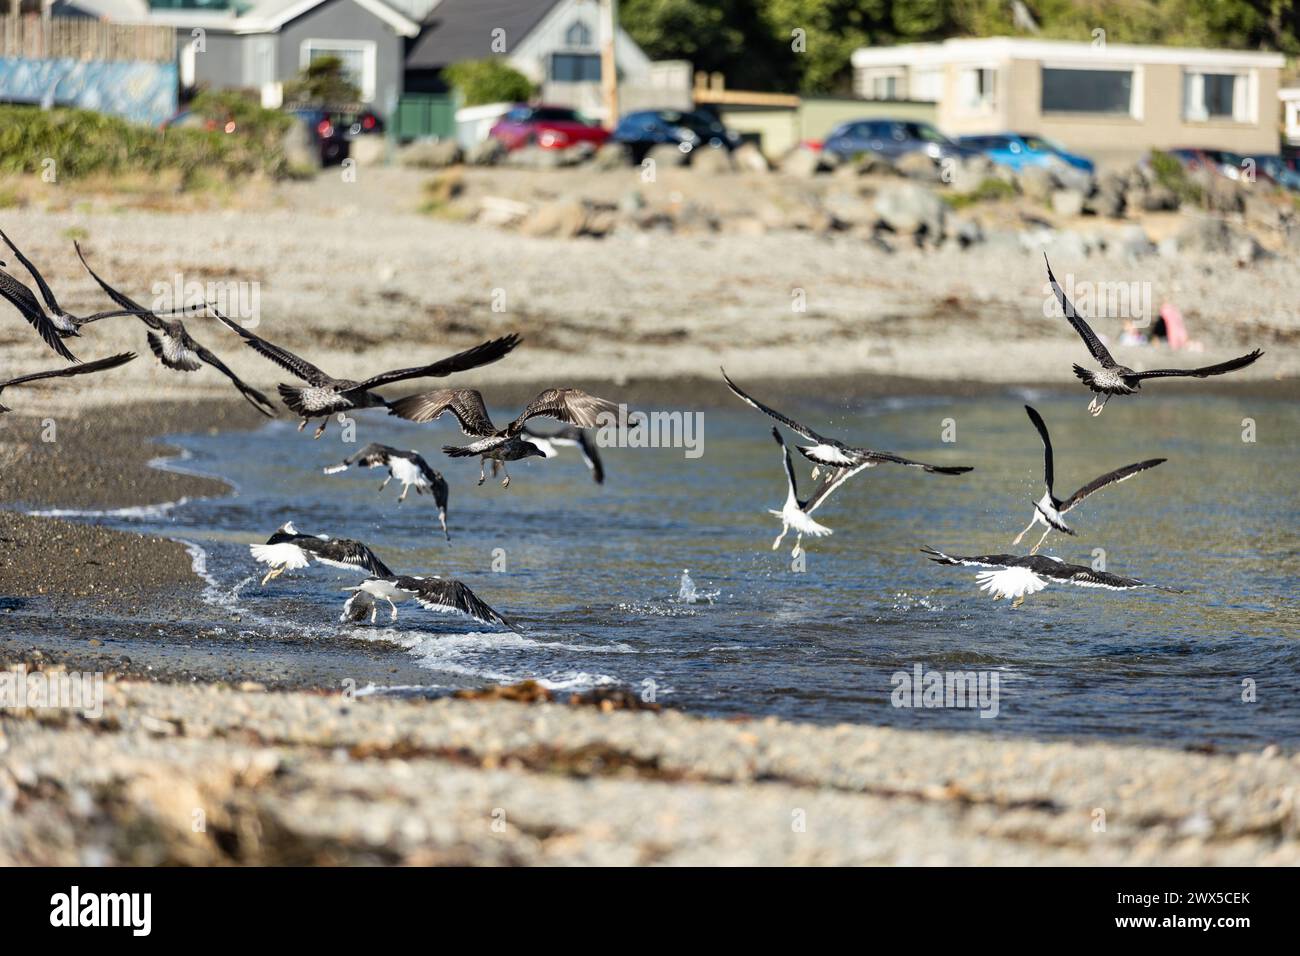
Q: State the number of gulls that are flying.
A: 15